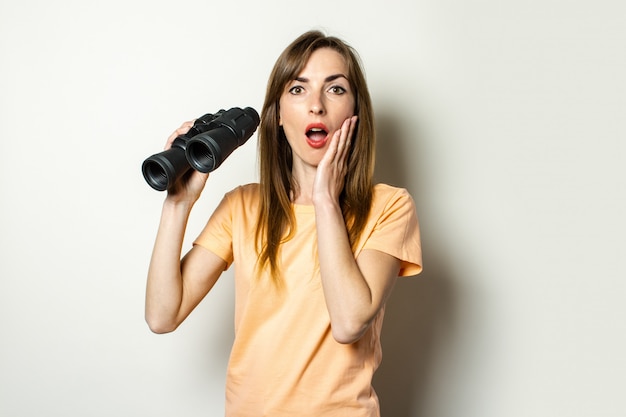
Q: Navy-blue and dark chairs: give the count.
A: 0